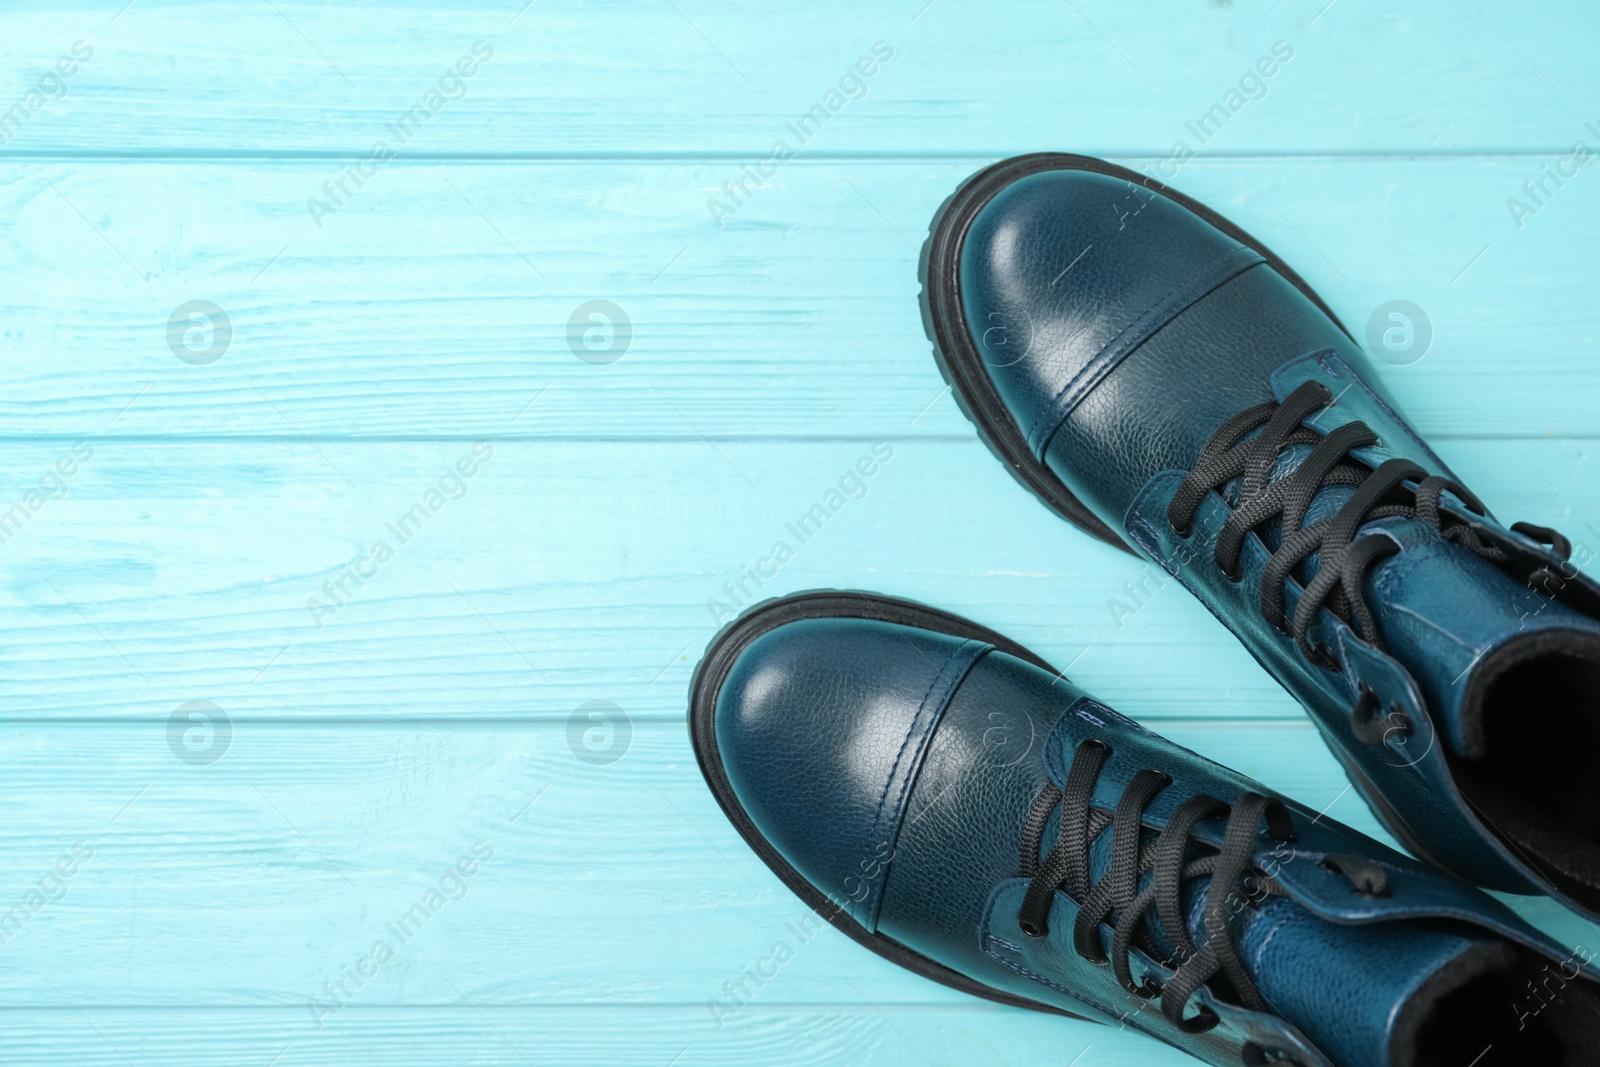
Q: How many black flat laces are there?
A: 2